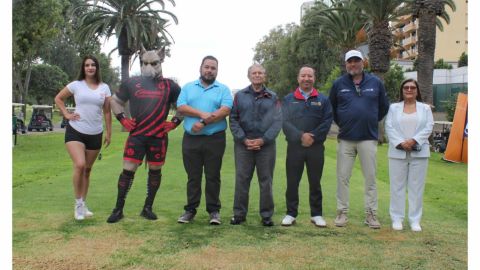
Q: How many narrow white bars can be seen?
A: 2